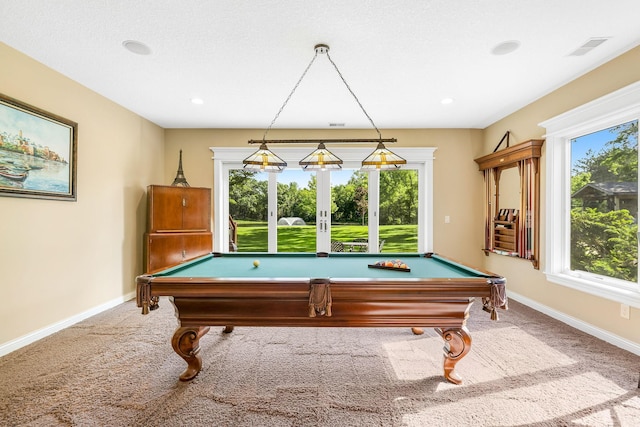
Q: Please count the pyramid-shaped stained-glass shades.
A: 3